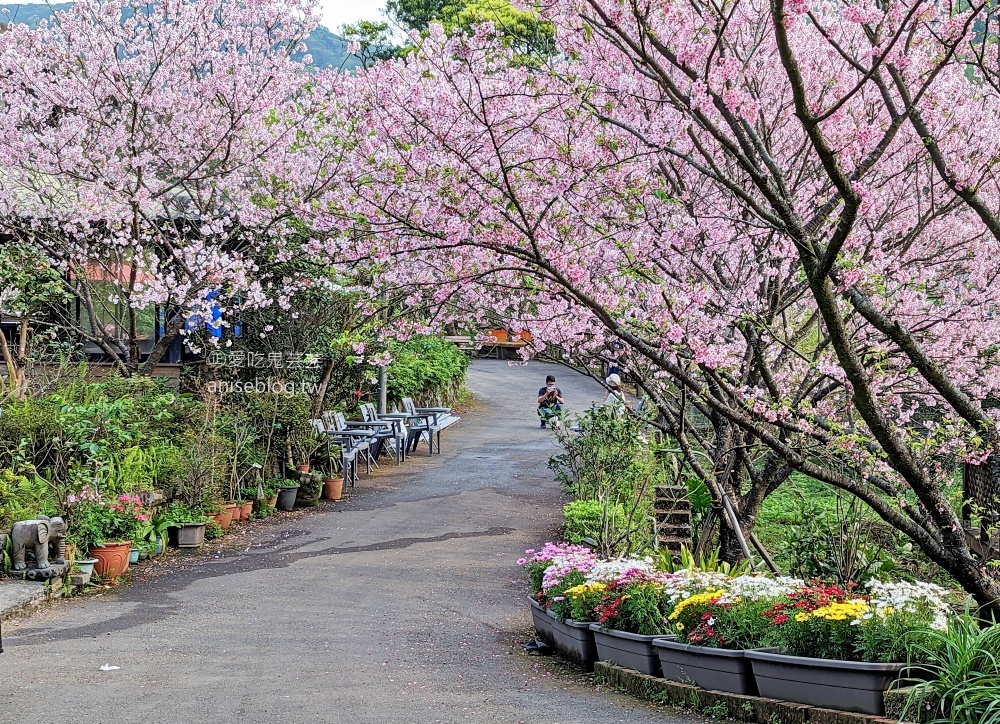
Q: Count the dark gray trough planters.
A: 5